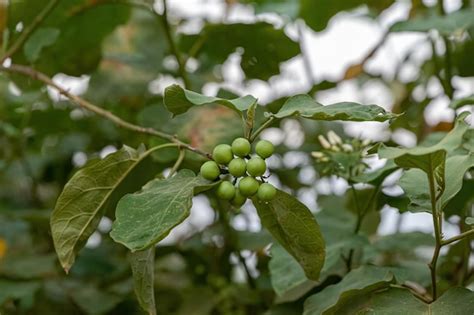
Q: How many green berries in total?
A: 10